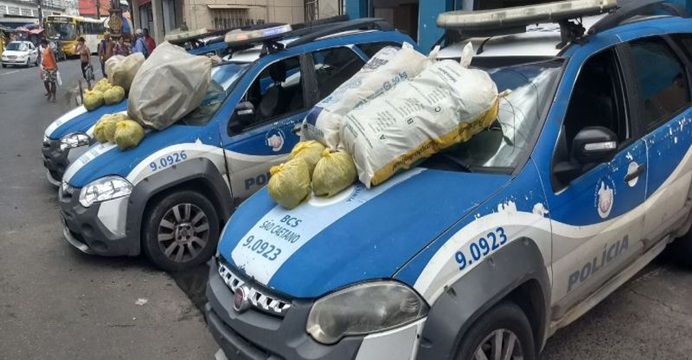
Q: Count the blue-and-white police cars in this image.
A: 3